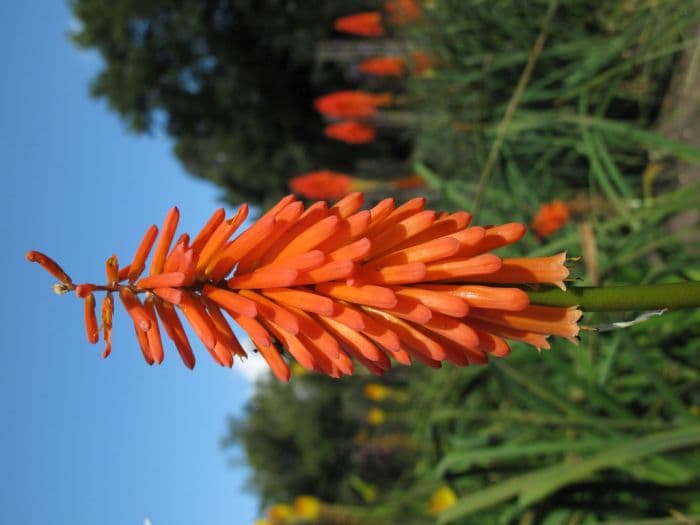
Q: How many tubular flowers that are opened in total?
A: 3